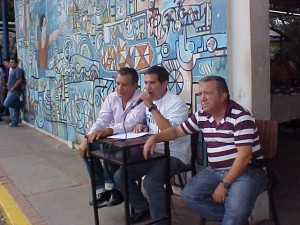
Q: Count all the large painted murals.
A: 1